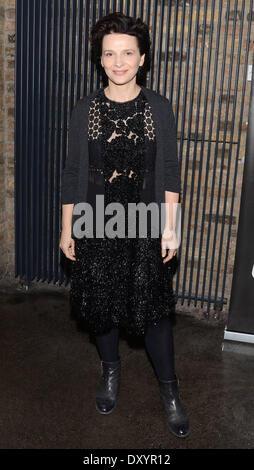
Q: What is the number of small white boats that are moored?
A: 0